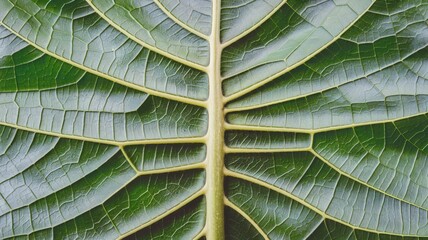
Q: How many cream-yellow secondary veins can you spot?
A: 14